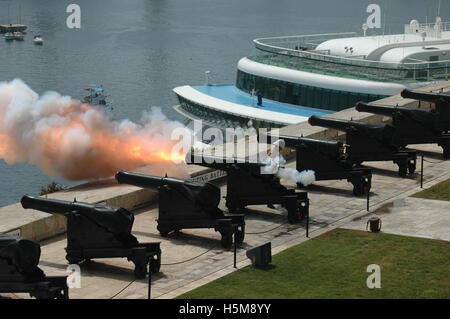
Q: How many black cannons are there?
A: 8